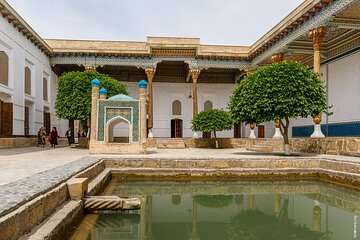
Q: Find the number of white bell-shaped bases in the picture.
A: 5